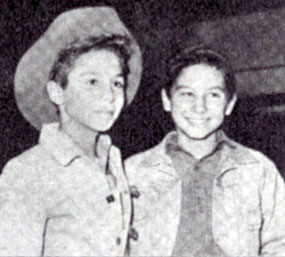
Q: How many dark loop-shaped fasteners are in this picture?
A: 2